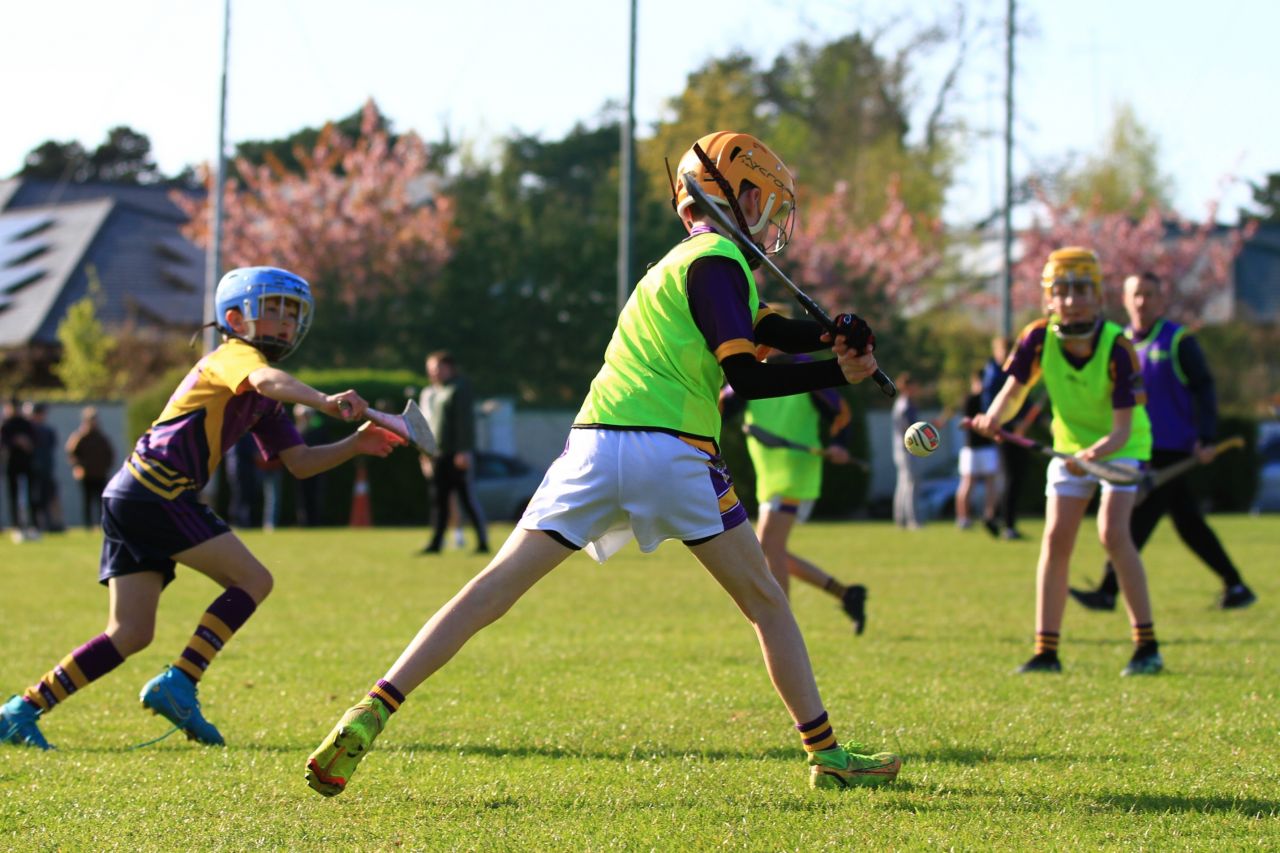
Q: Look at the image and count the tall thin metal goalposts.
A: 3